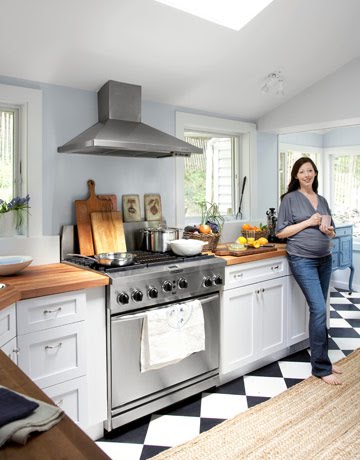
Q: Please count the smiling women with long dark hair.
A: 1